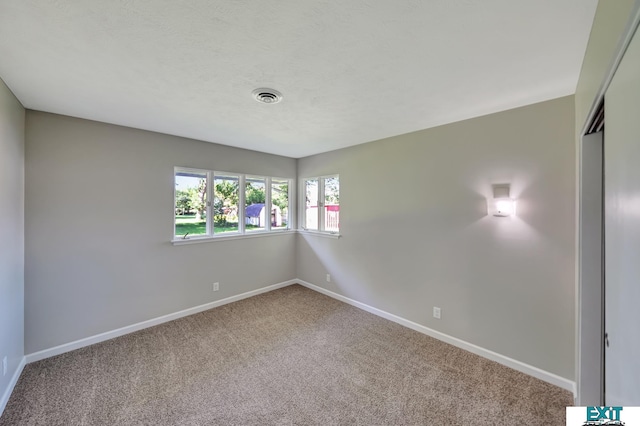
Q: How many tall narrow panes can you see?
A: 6